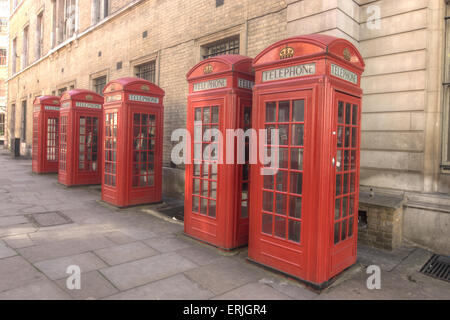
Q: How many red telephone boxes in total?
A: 5